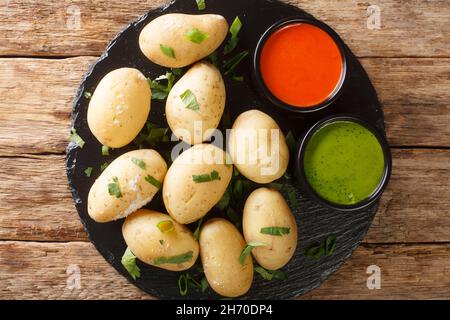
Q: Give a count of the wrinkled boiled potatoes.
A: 9